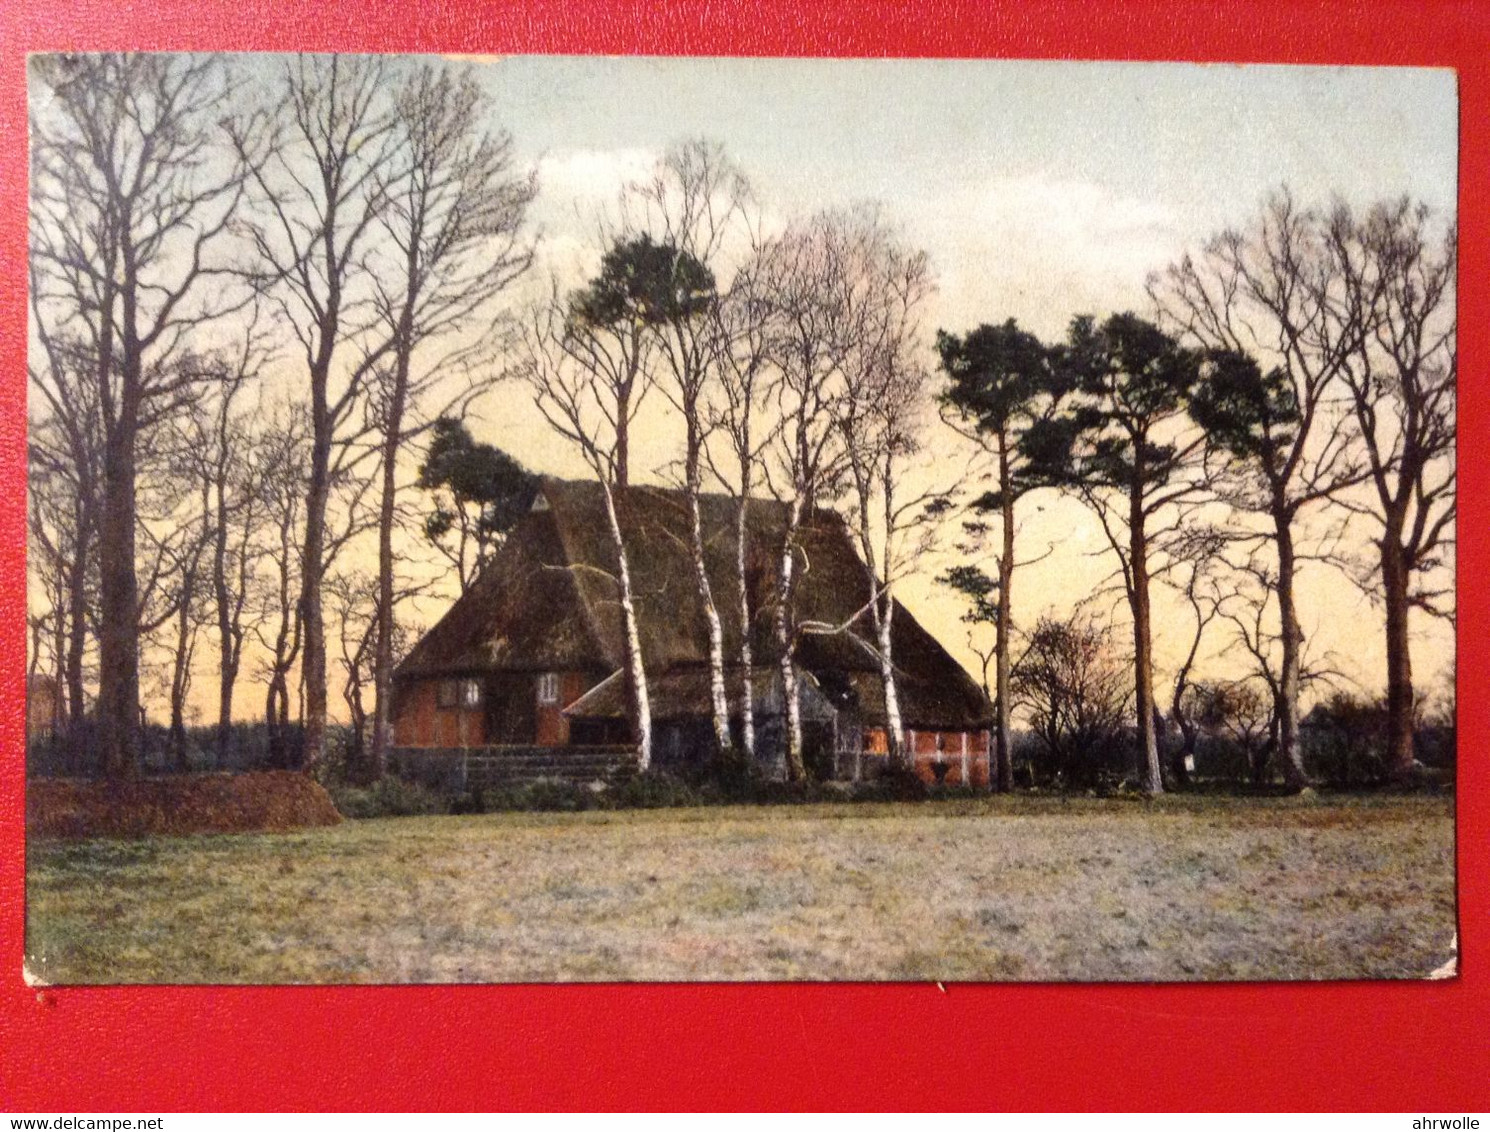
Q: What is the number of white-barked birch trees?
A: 5